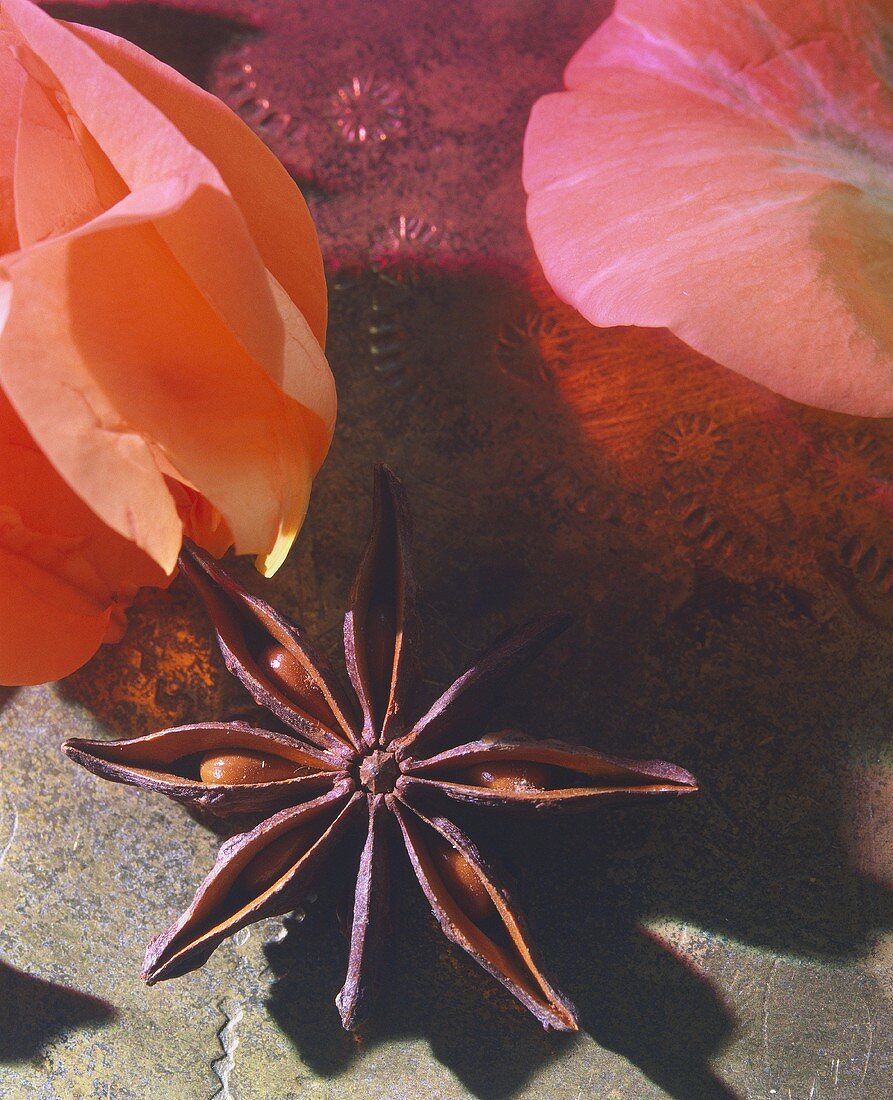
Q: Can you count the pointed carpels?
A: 8